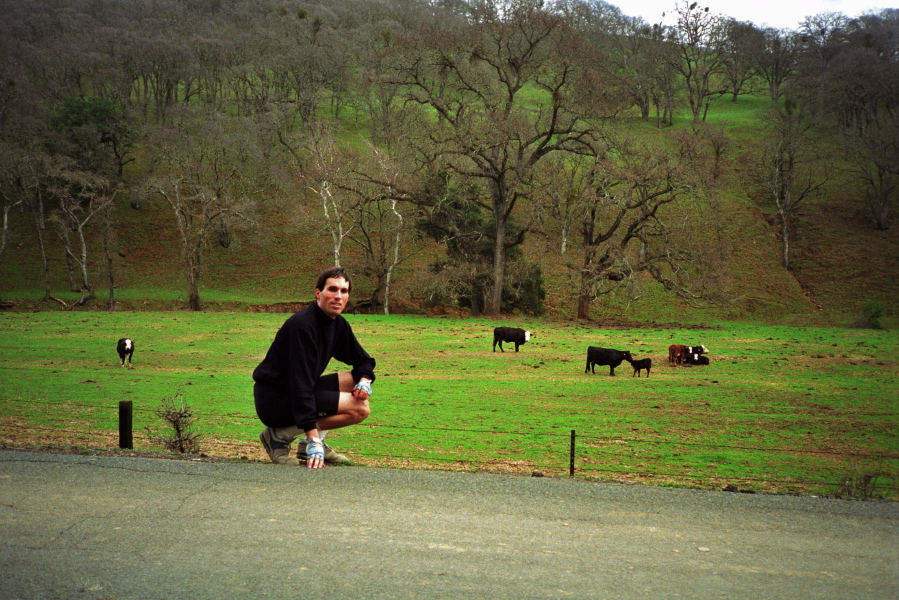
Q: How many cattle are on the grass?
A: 7